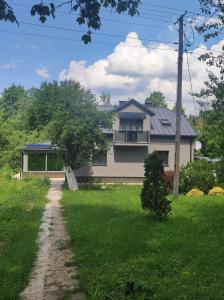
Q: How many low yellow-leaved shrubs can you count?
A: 2